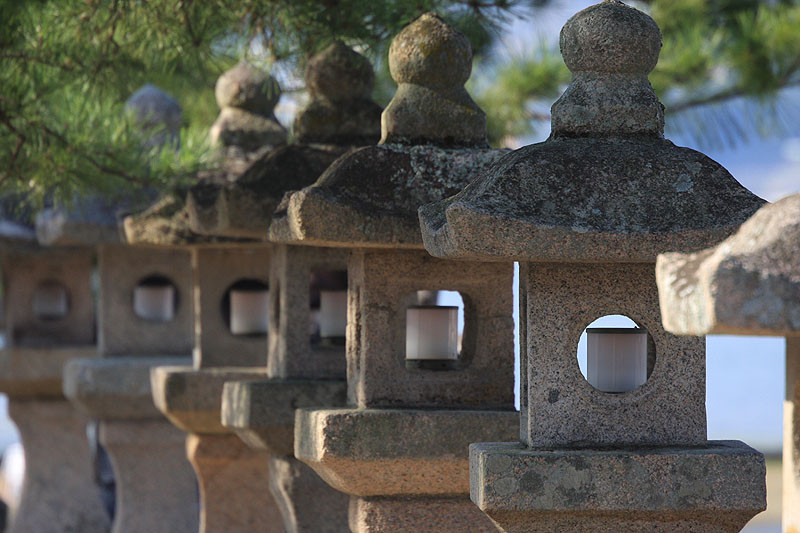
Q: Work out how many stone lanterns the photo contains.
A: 7